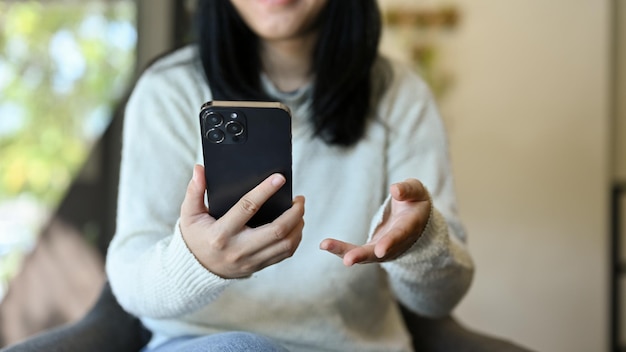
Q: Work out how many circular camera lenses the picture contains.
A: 3